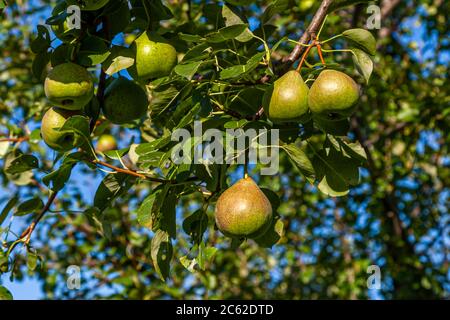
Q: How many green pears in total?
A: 7